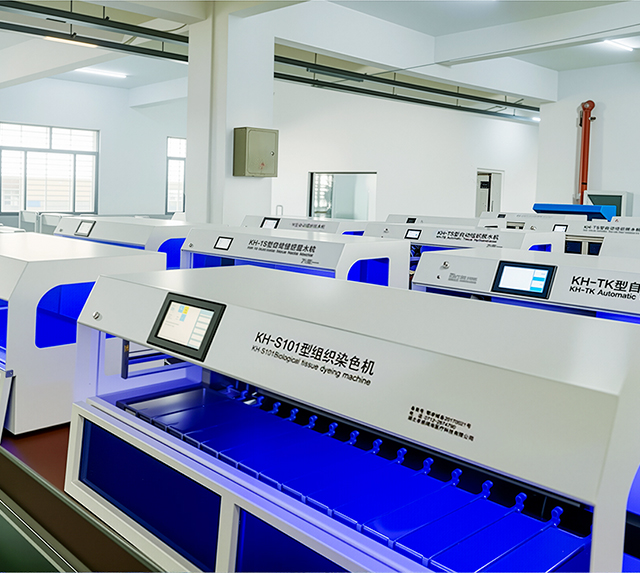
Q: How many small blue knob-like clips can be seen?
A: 15